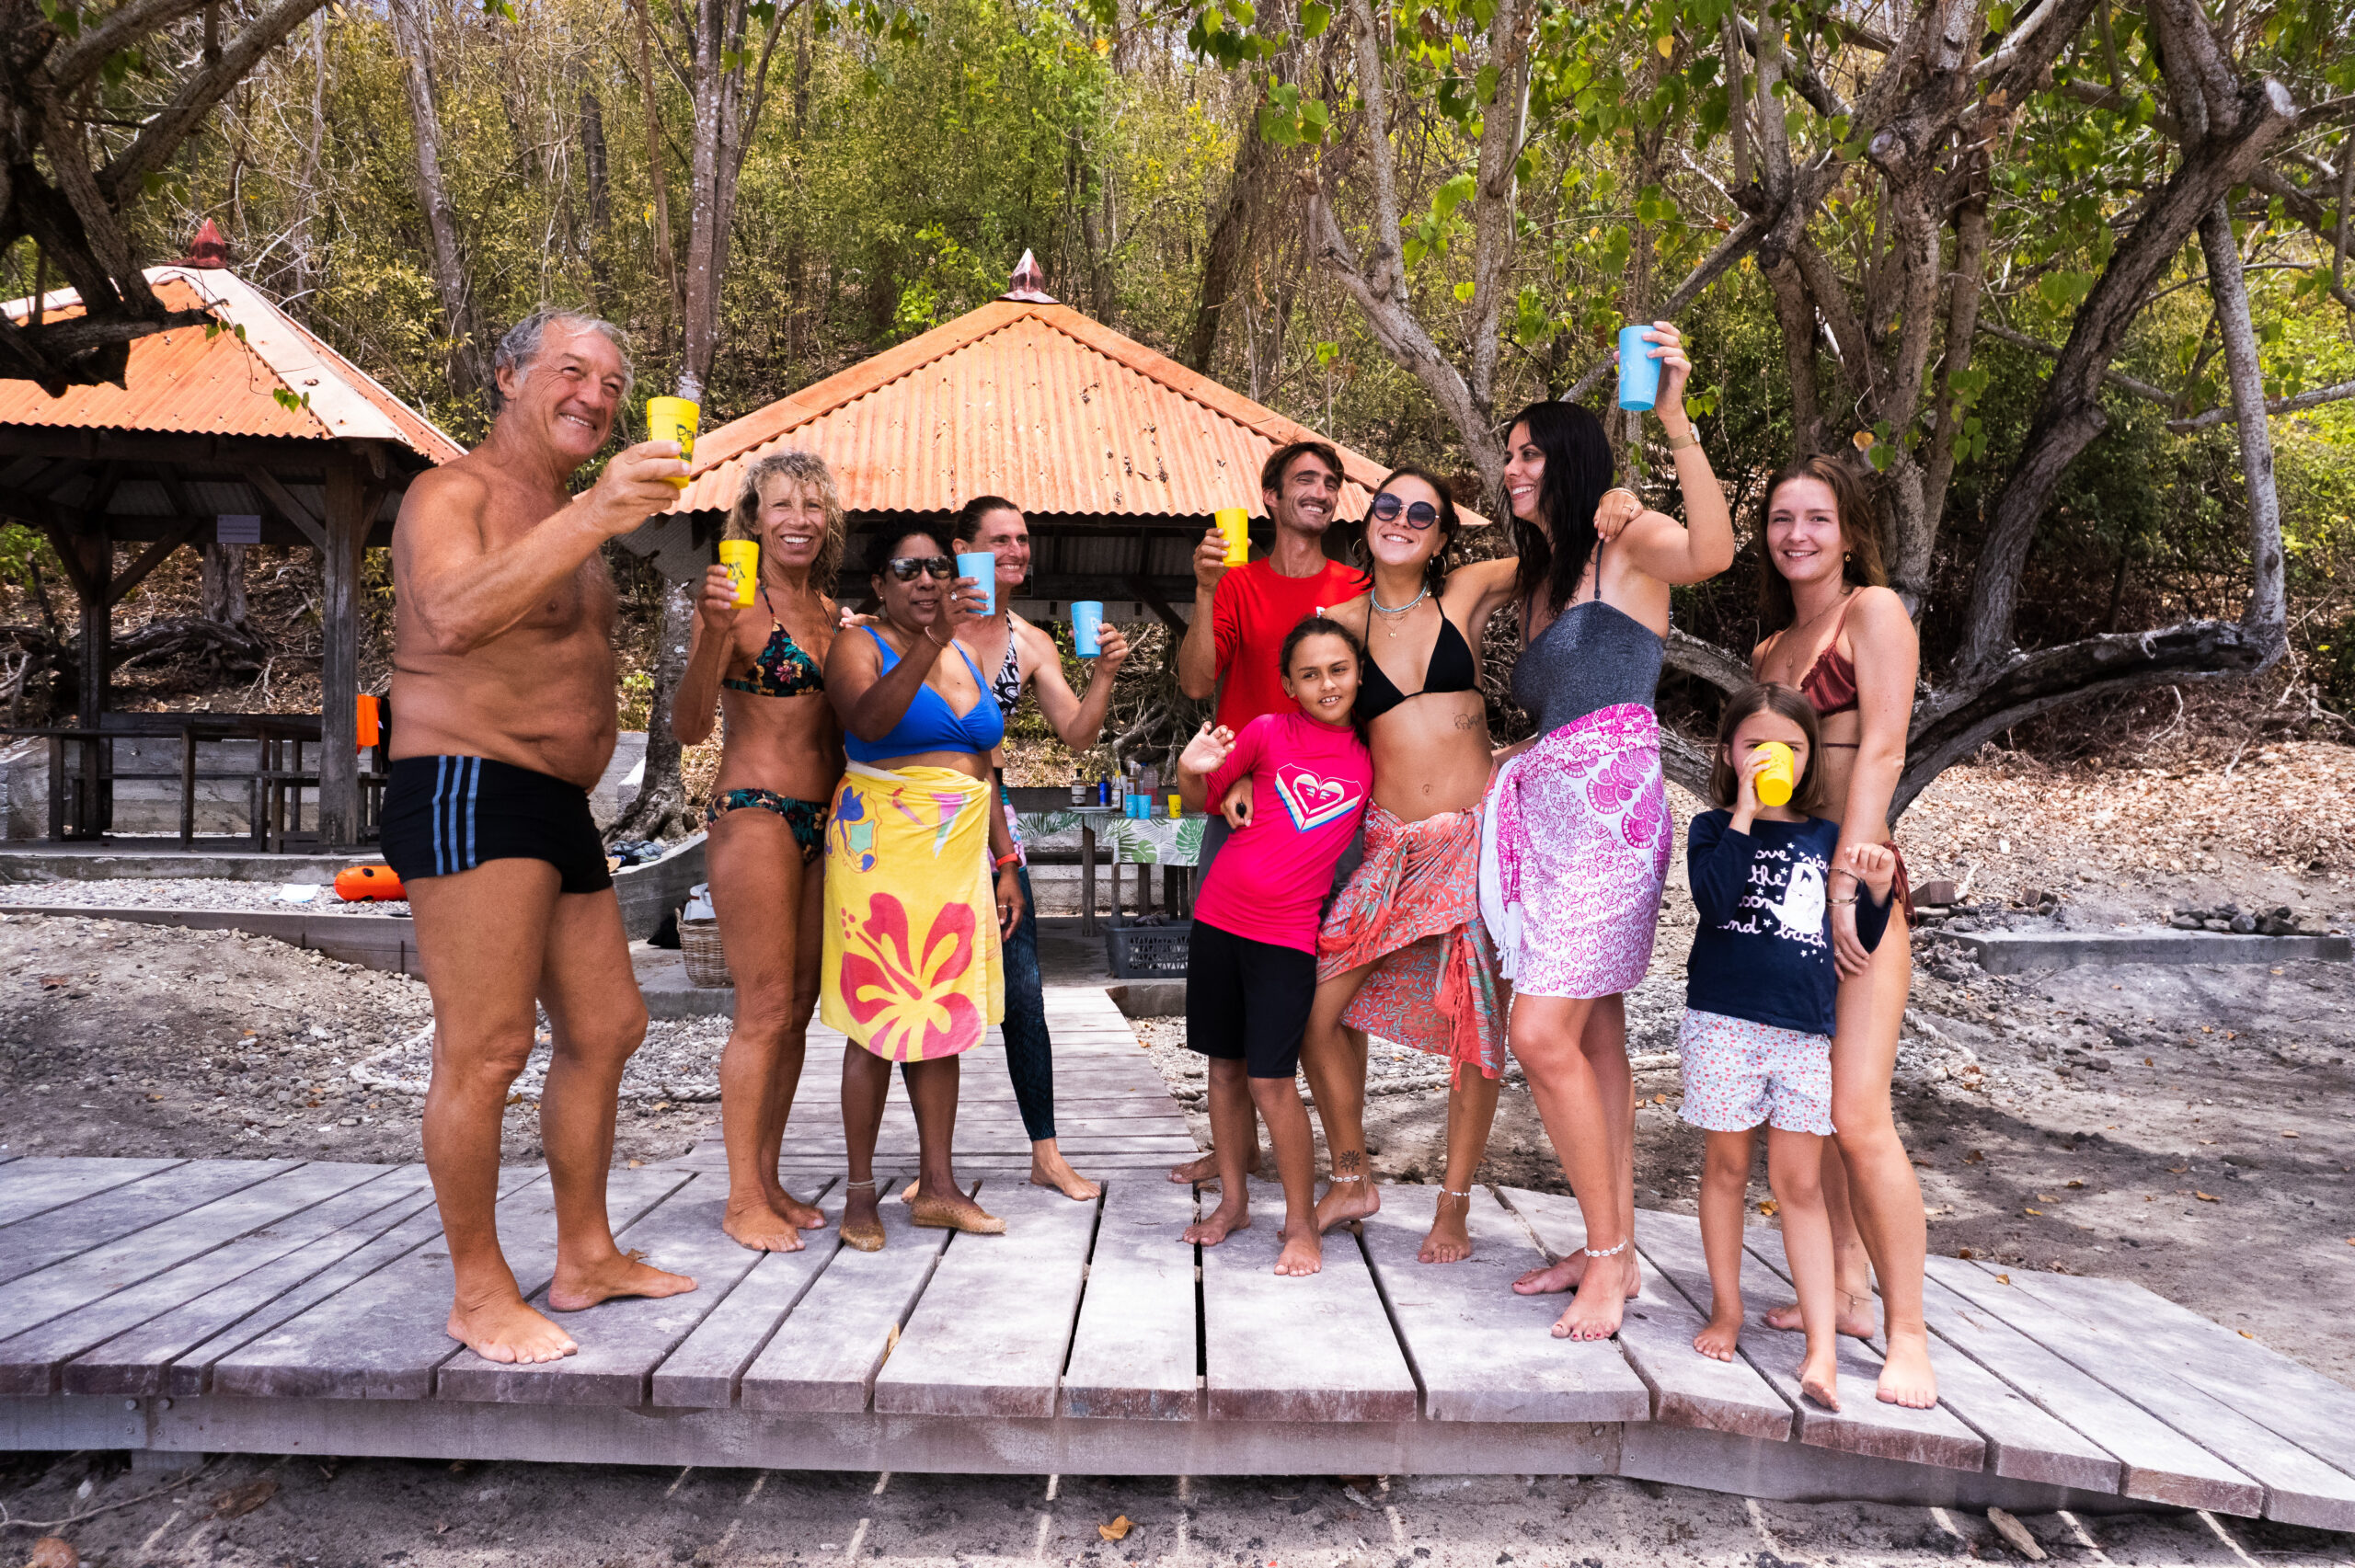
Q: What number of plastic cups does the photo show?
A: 10